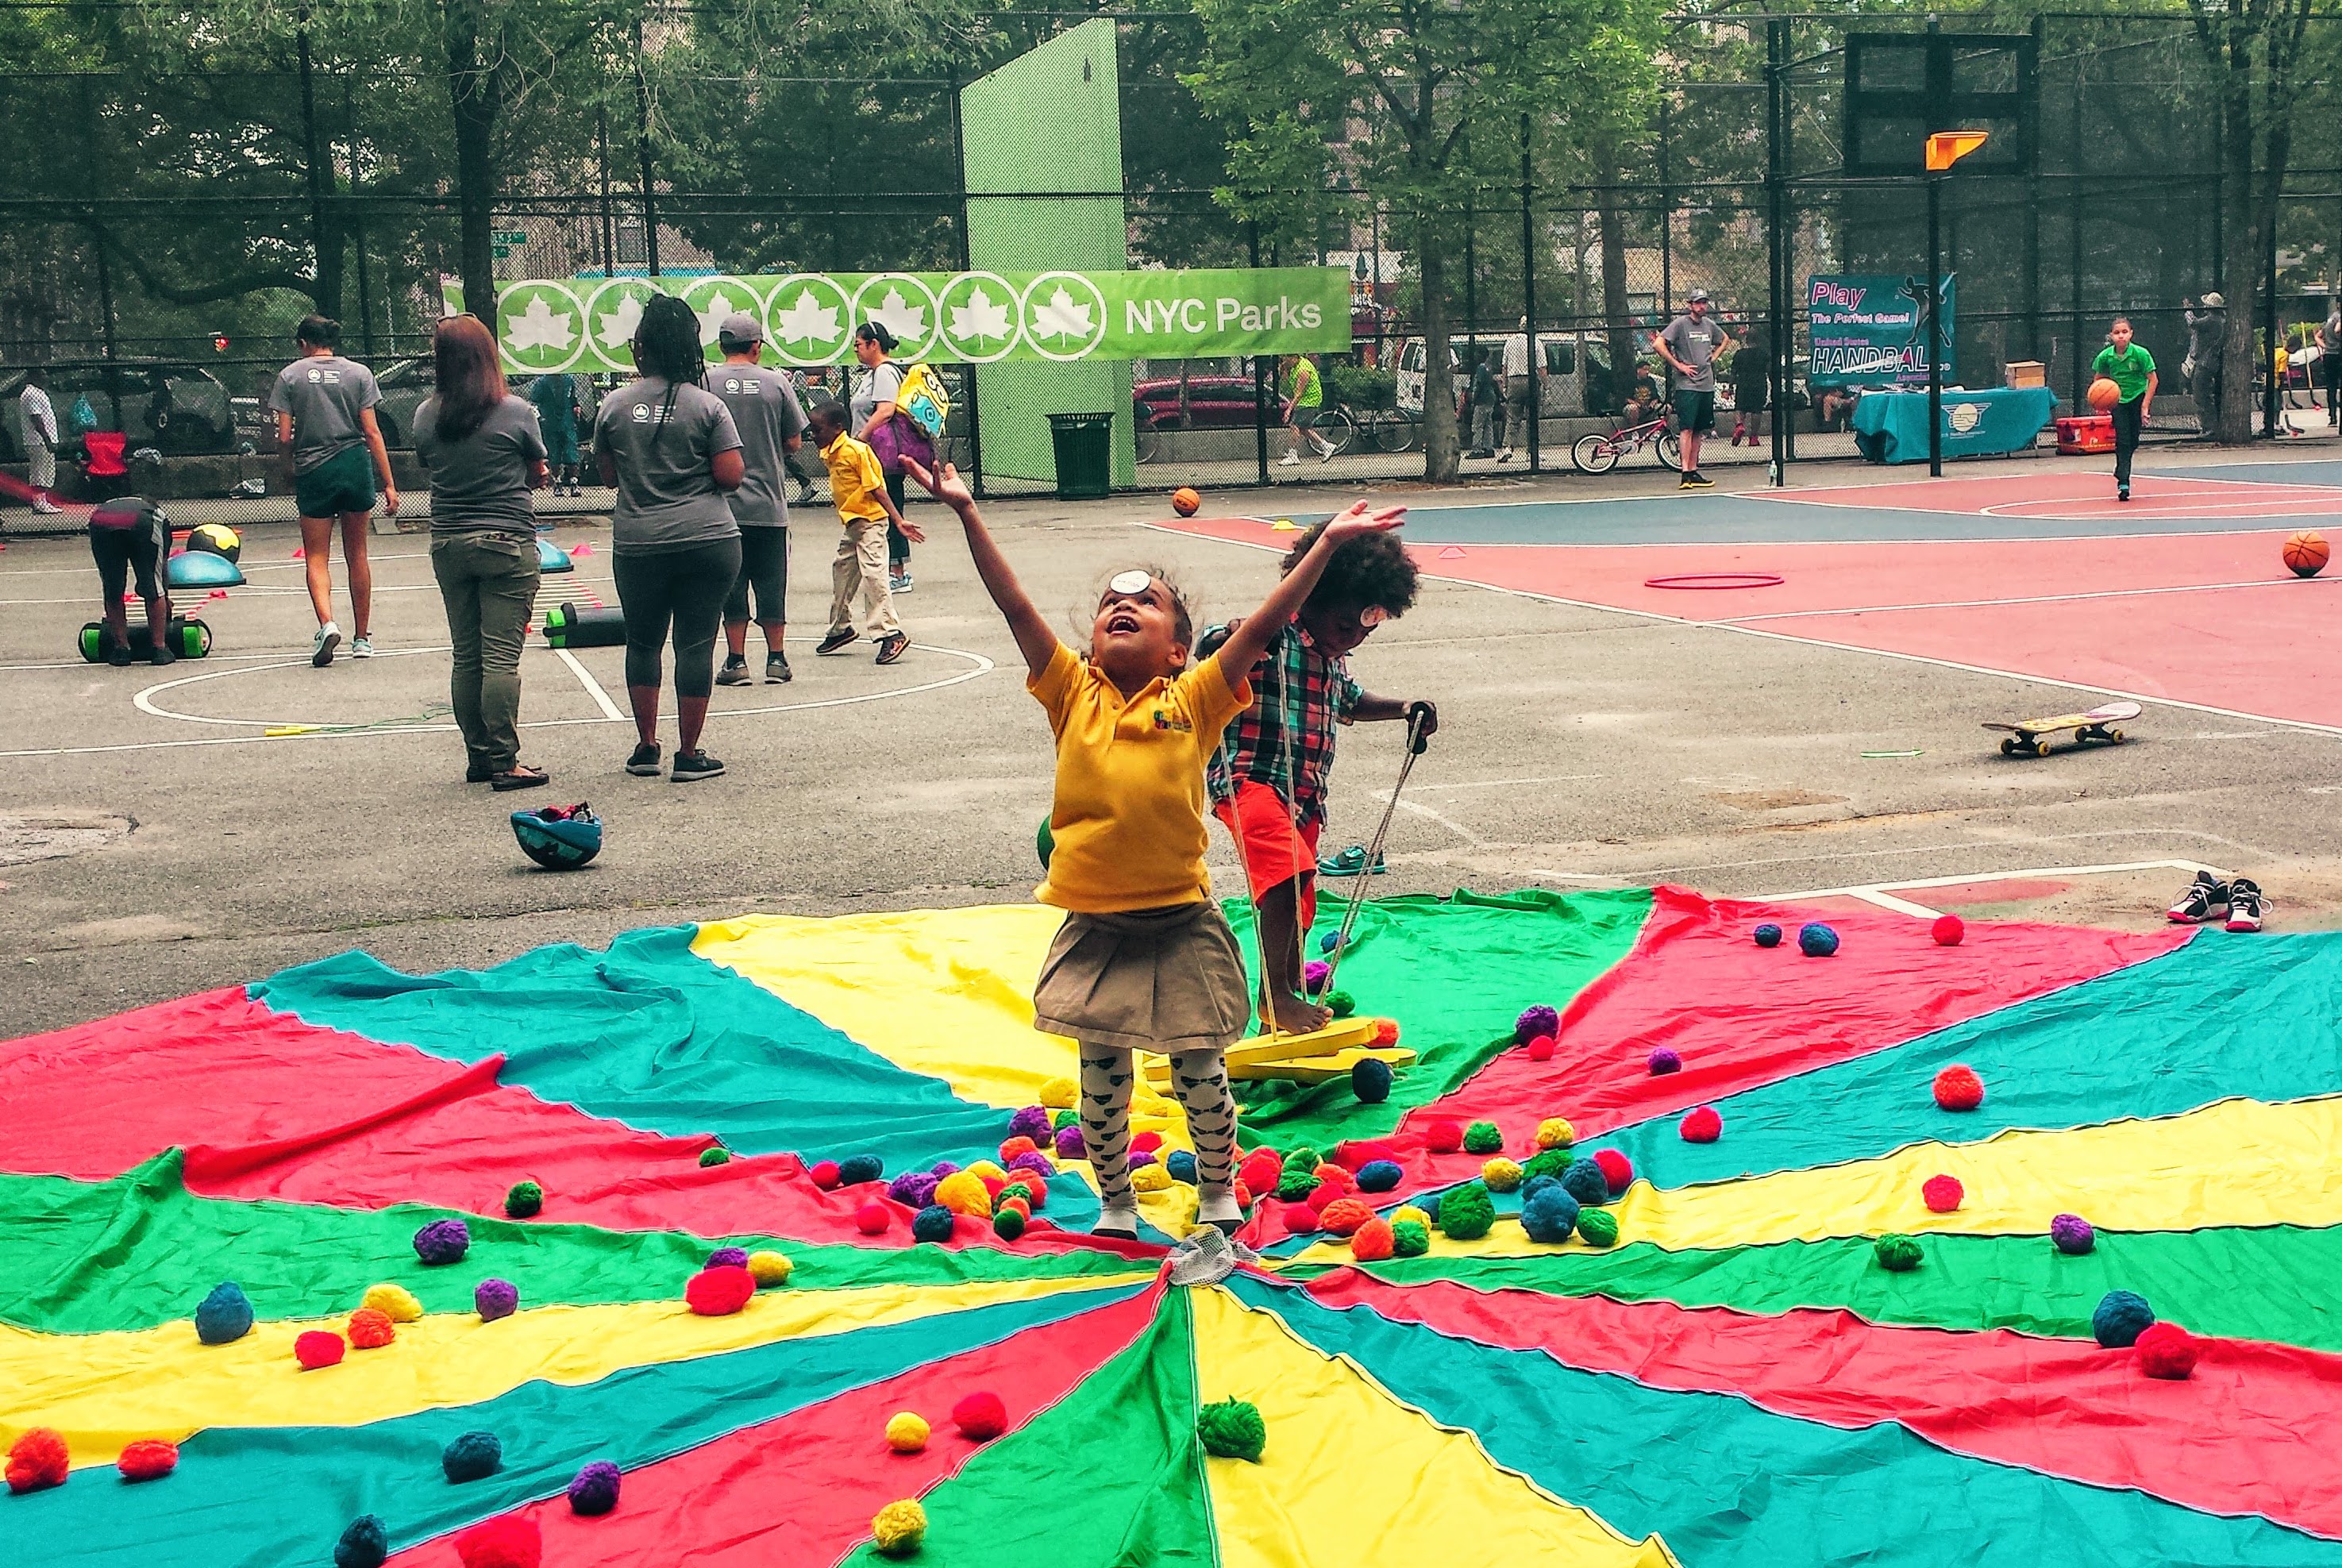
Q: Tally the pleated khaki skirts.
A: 1